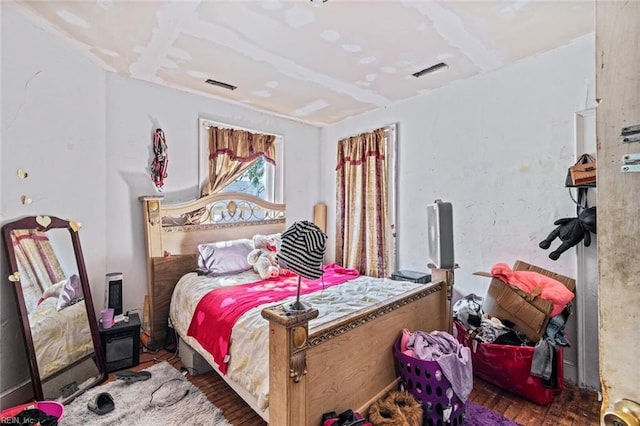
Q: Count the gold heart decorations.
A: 5